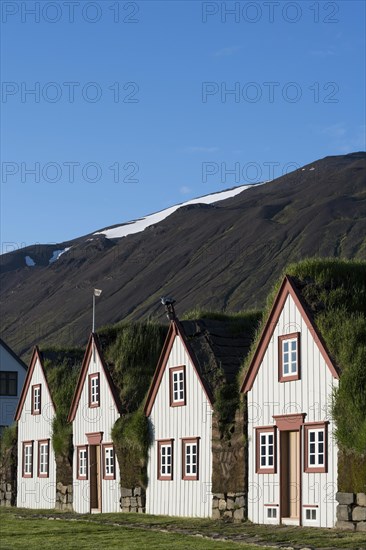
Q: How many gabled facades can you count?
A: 4